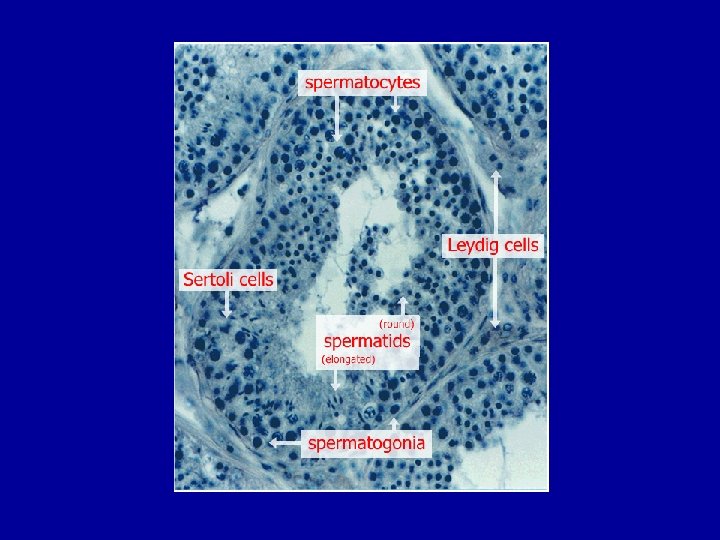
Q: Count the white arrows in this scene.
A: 9